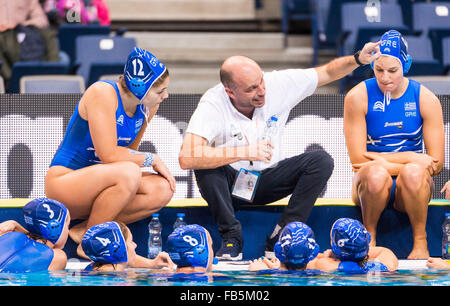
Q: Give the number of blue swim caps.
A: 7